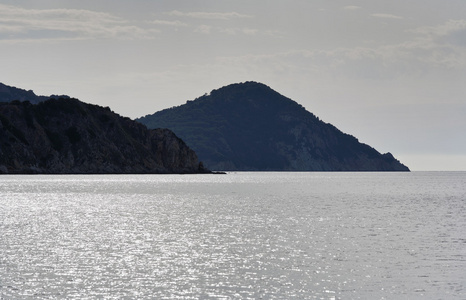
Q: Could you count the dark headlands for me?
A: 2